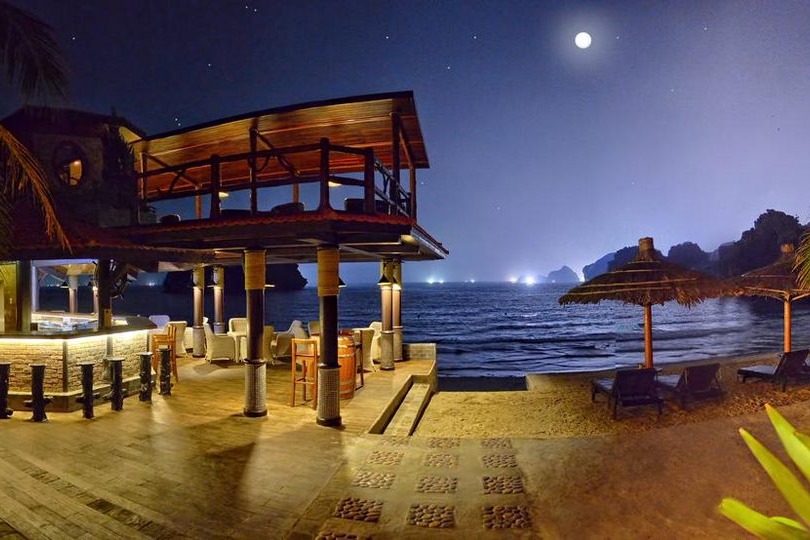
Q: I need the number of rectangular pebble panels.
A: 13